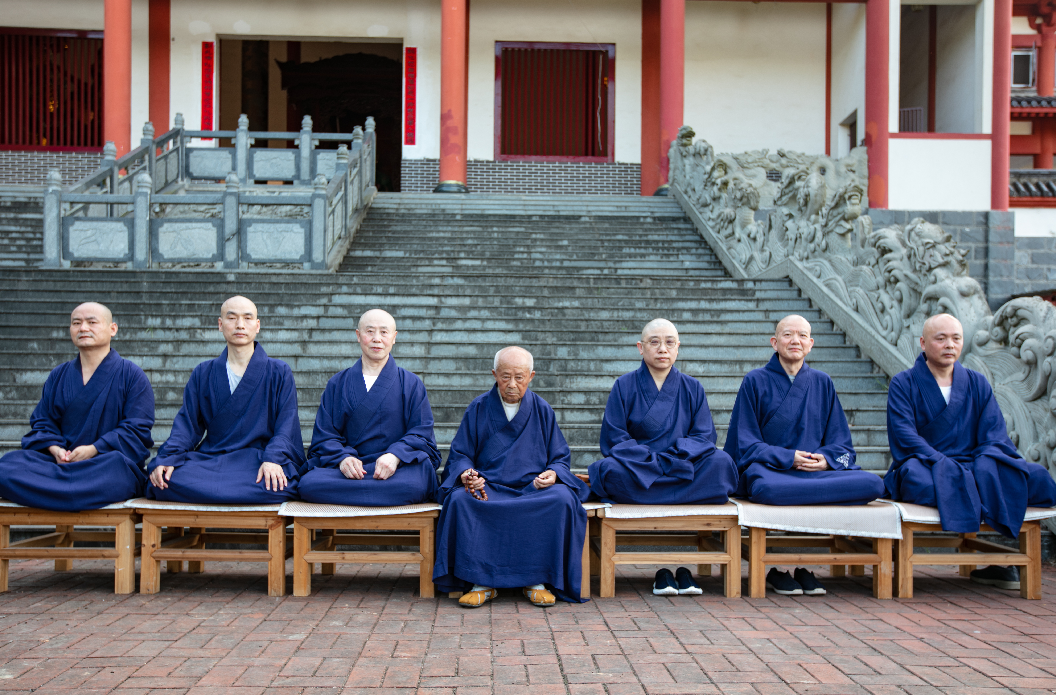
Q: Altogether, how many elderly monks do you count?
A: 1